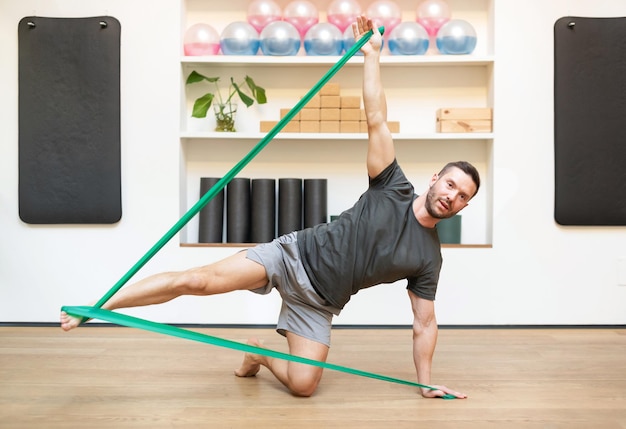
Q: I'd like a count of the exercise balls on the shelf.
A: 12